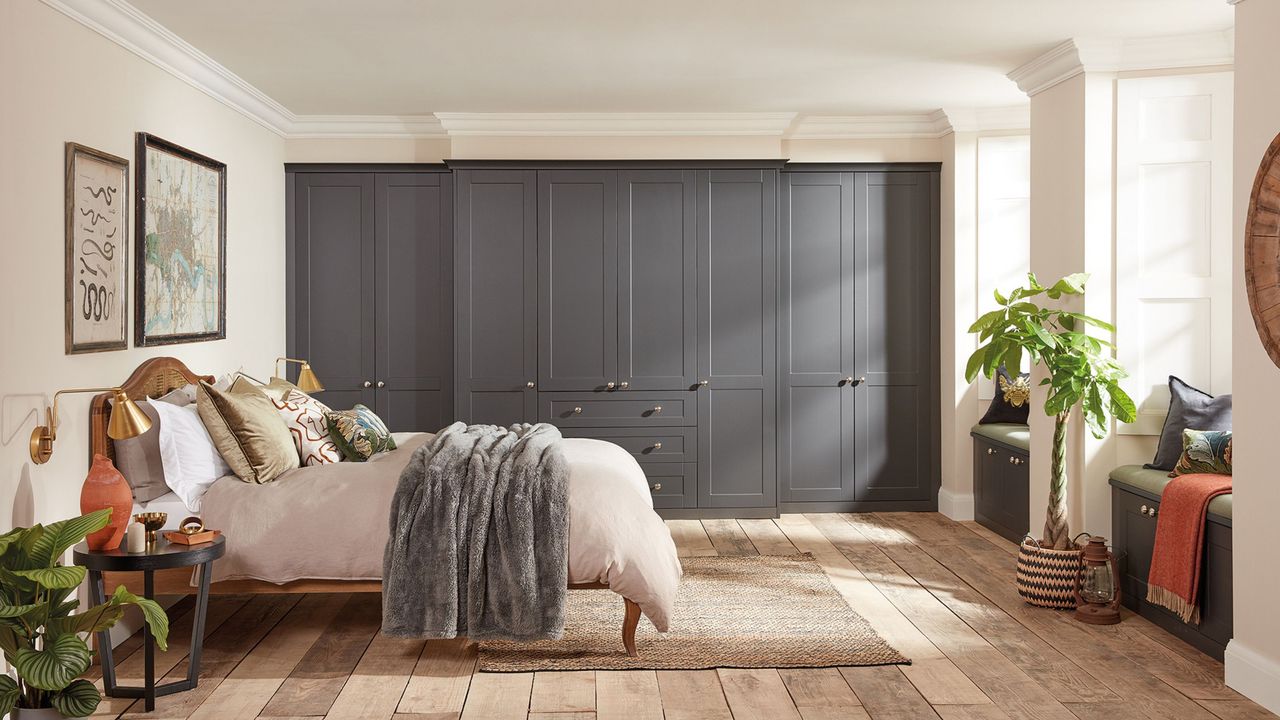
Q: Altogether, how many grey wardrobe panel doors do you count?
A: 8